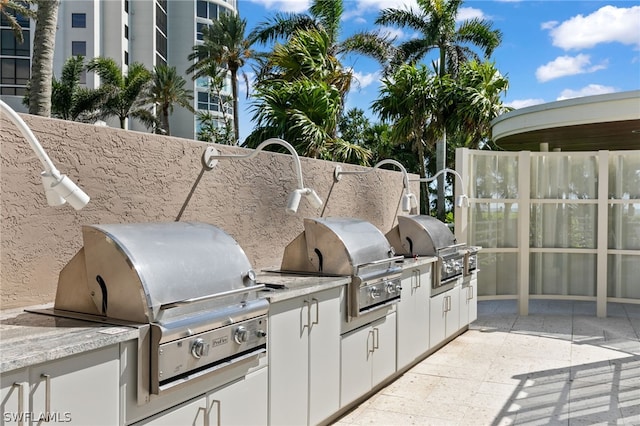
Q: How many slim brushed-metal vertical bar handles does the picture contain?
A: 14